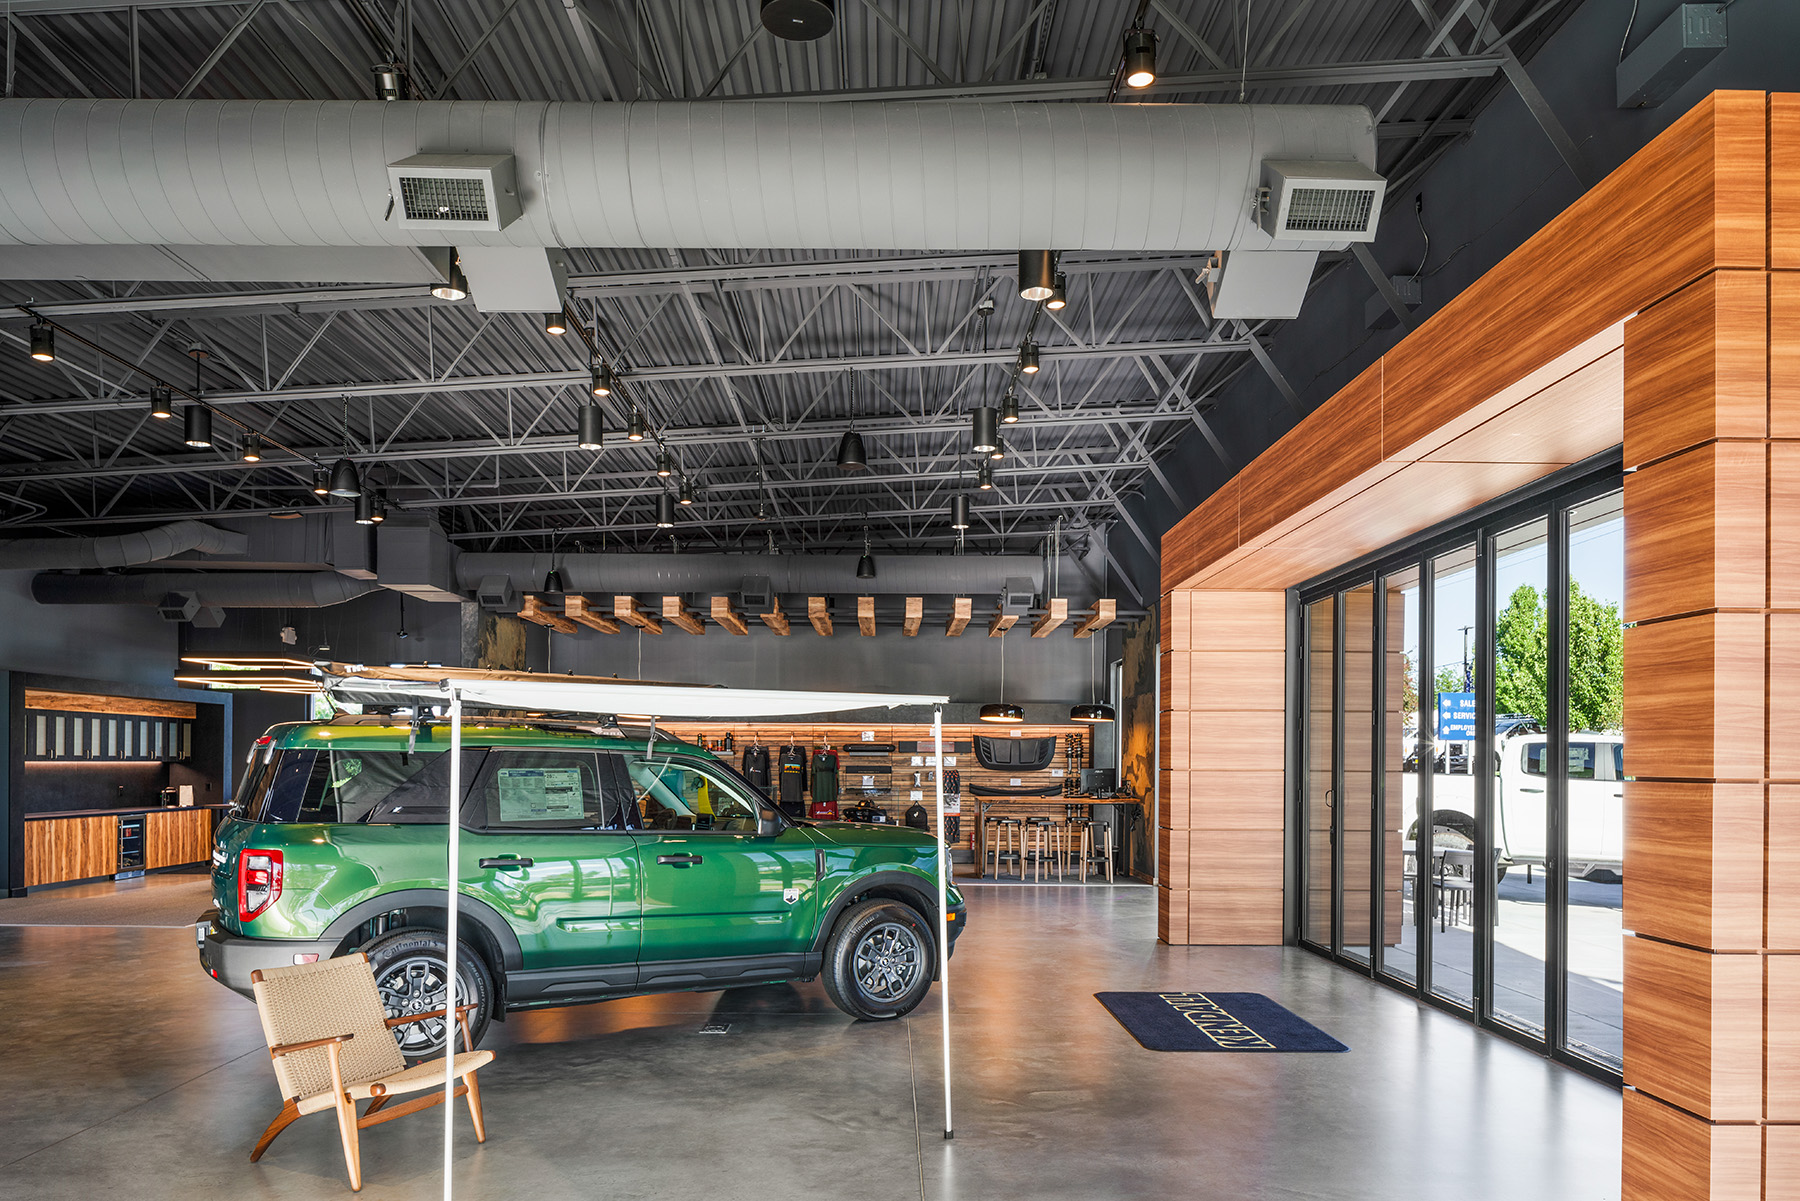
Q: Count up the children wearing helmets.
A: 0